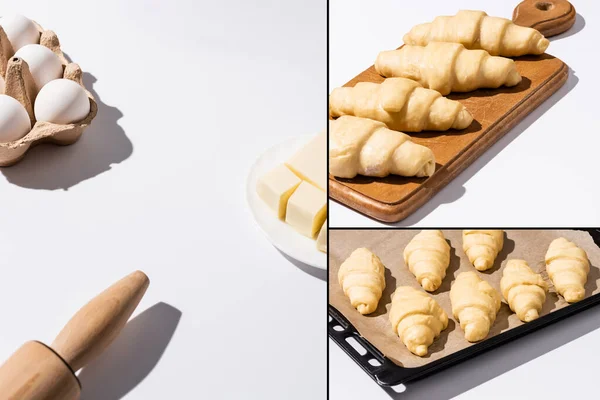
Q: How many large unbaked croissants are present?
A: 4